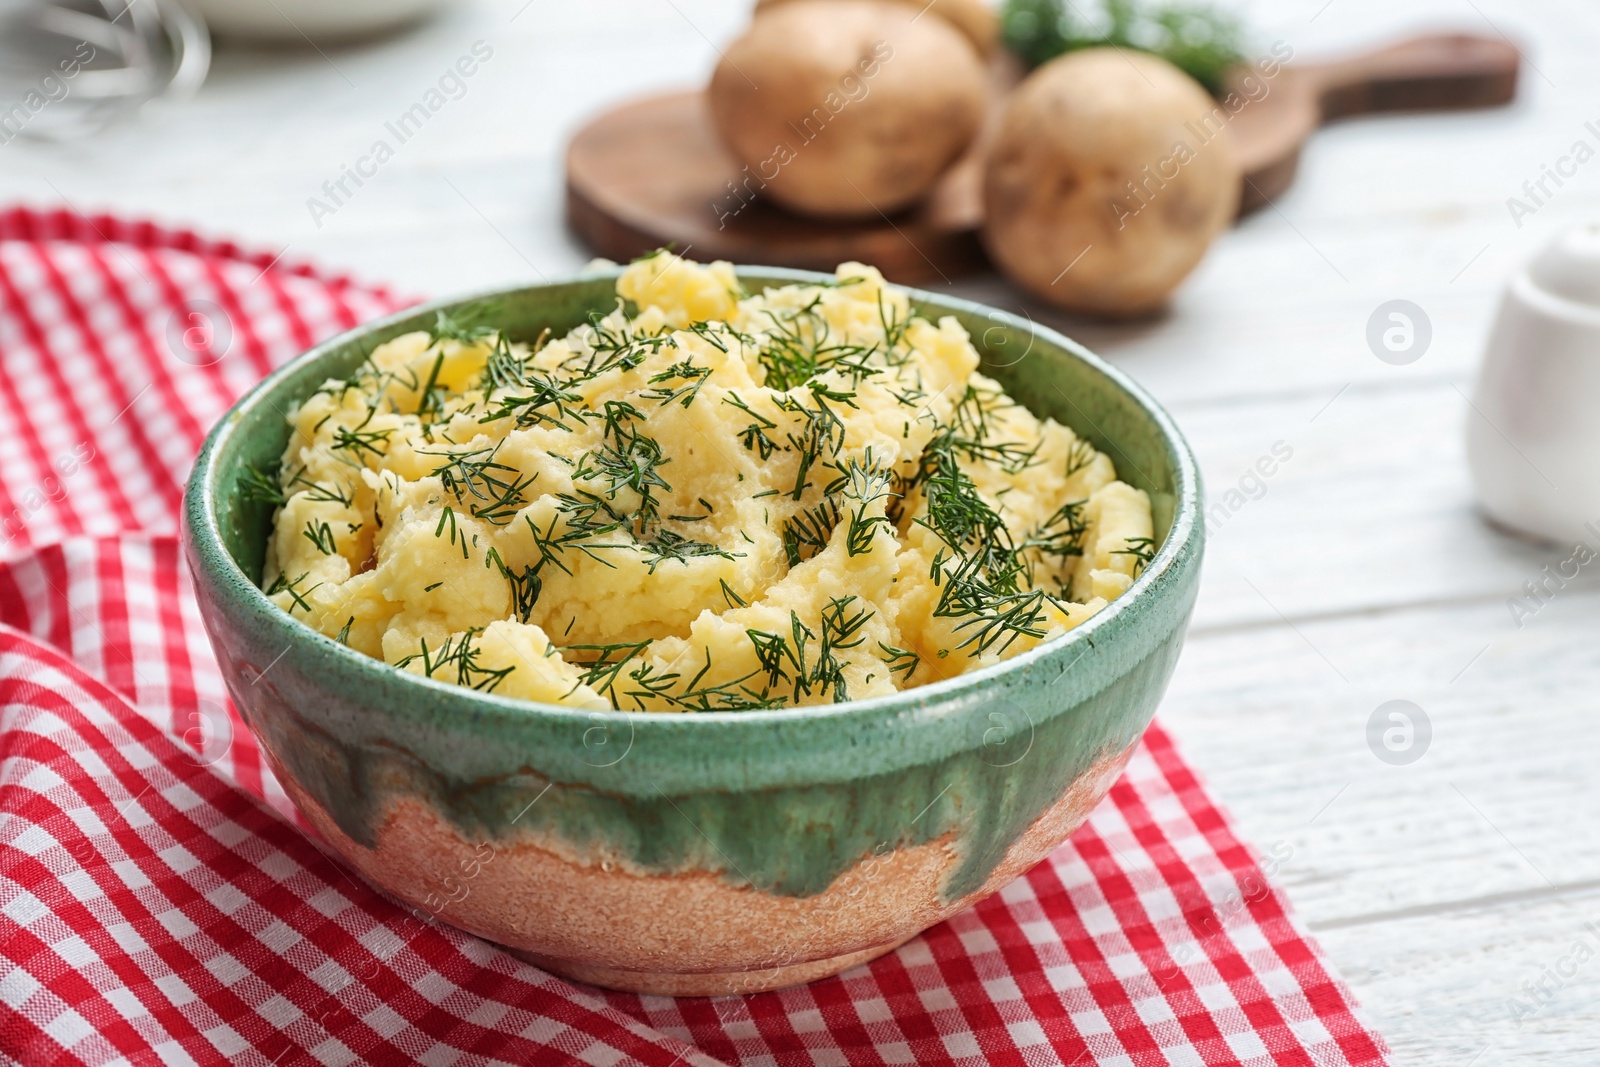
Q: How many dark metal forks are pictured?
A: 0